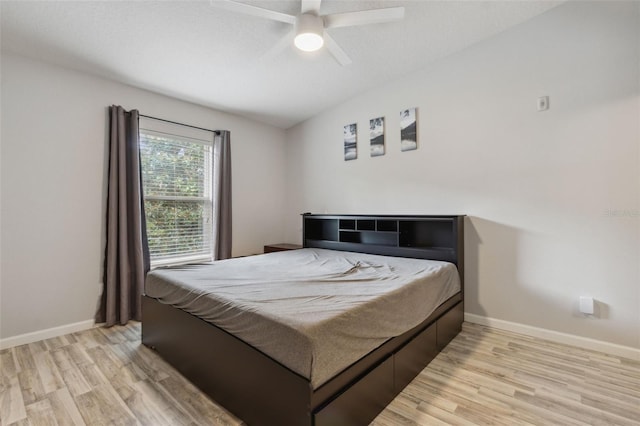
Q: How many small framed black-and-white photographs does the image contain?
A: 3